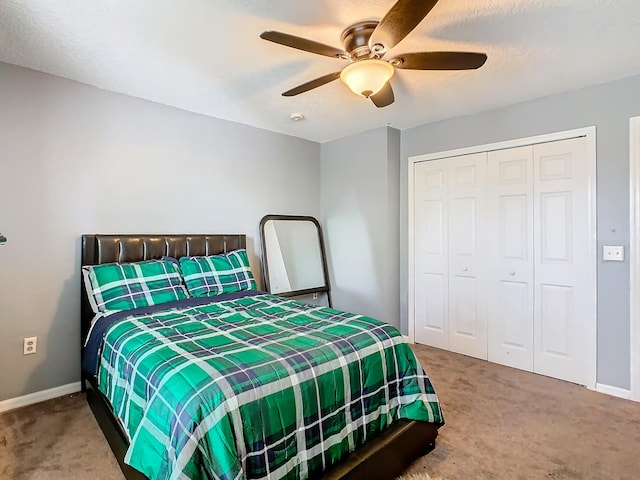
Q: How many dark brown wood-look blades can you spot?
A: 5